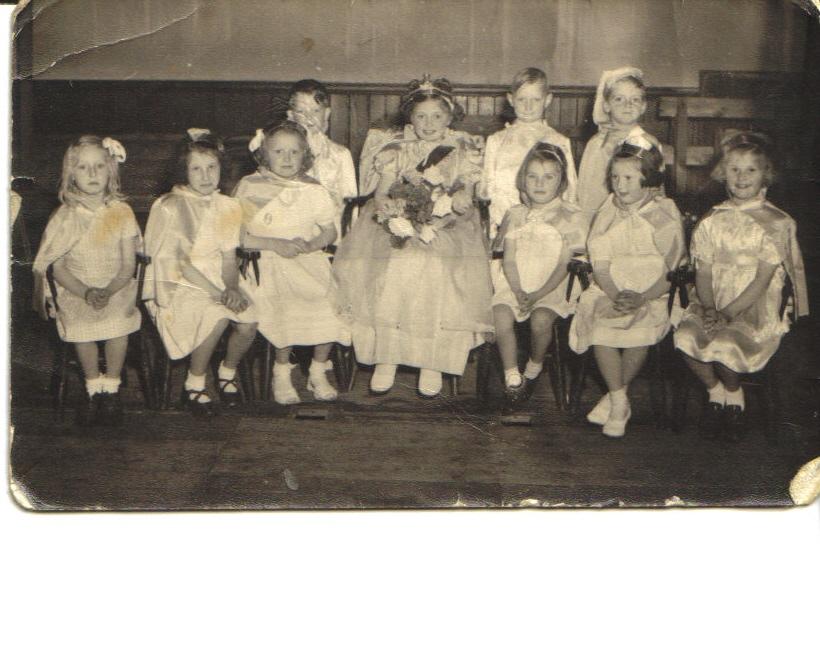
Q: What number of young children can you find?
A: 10